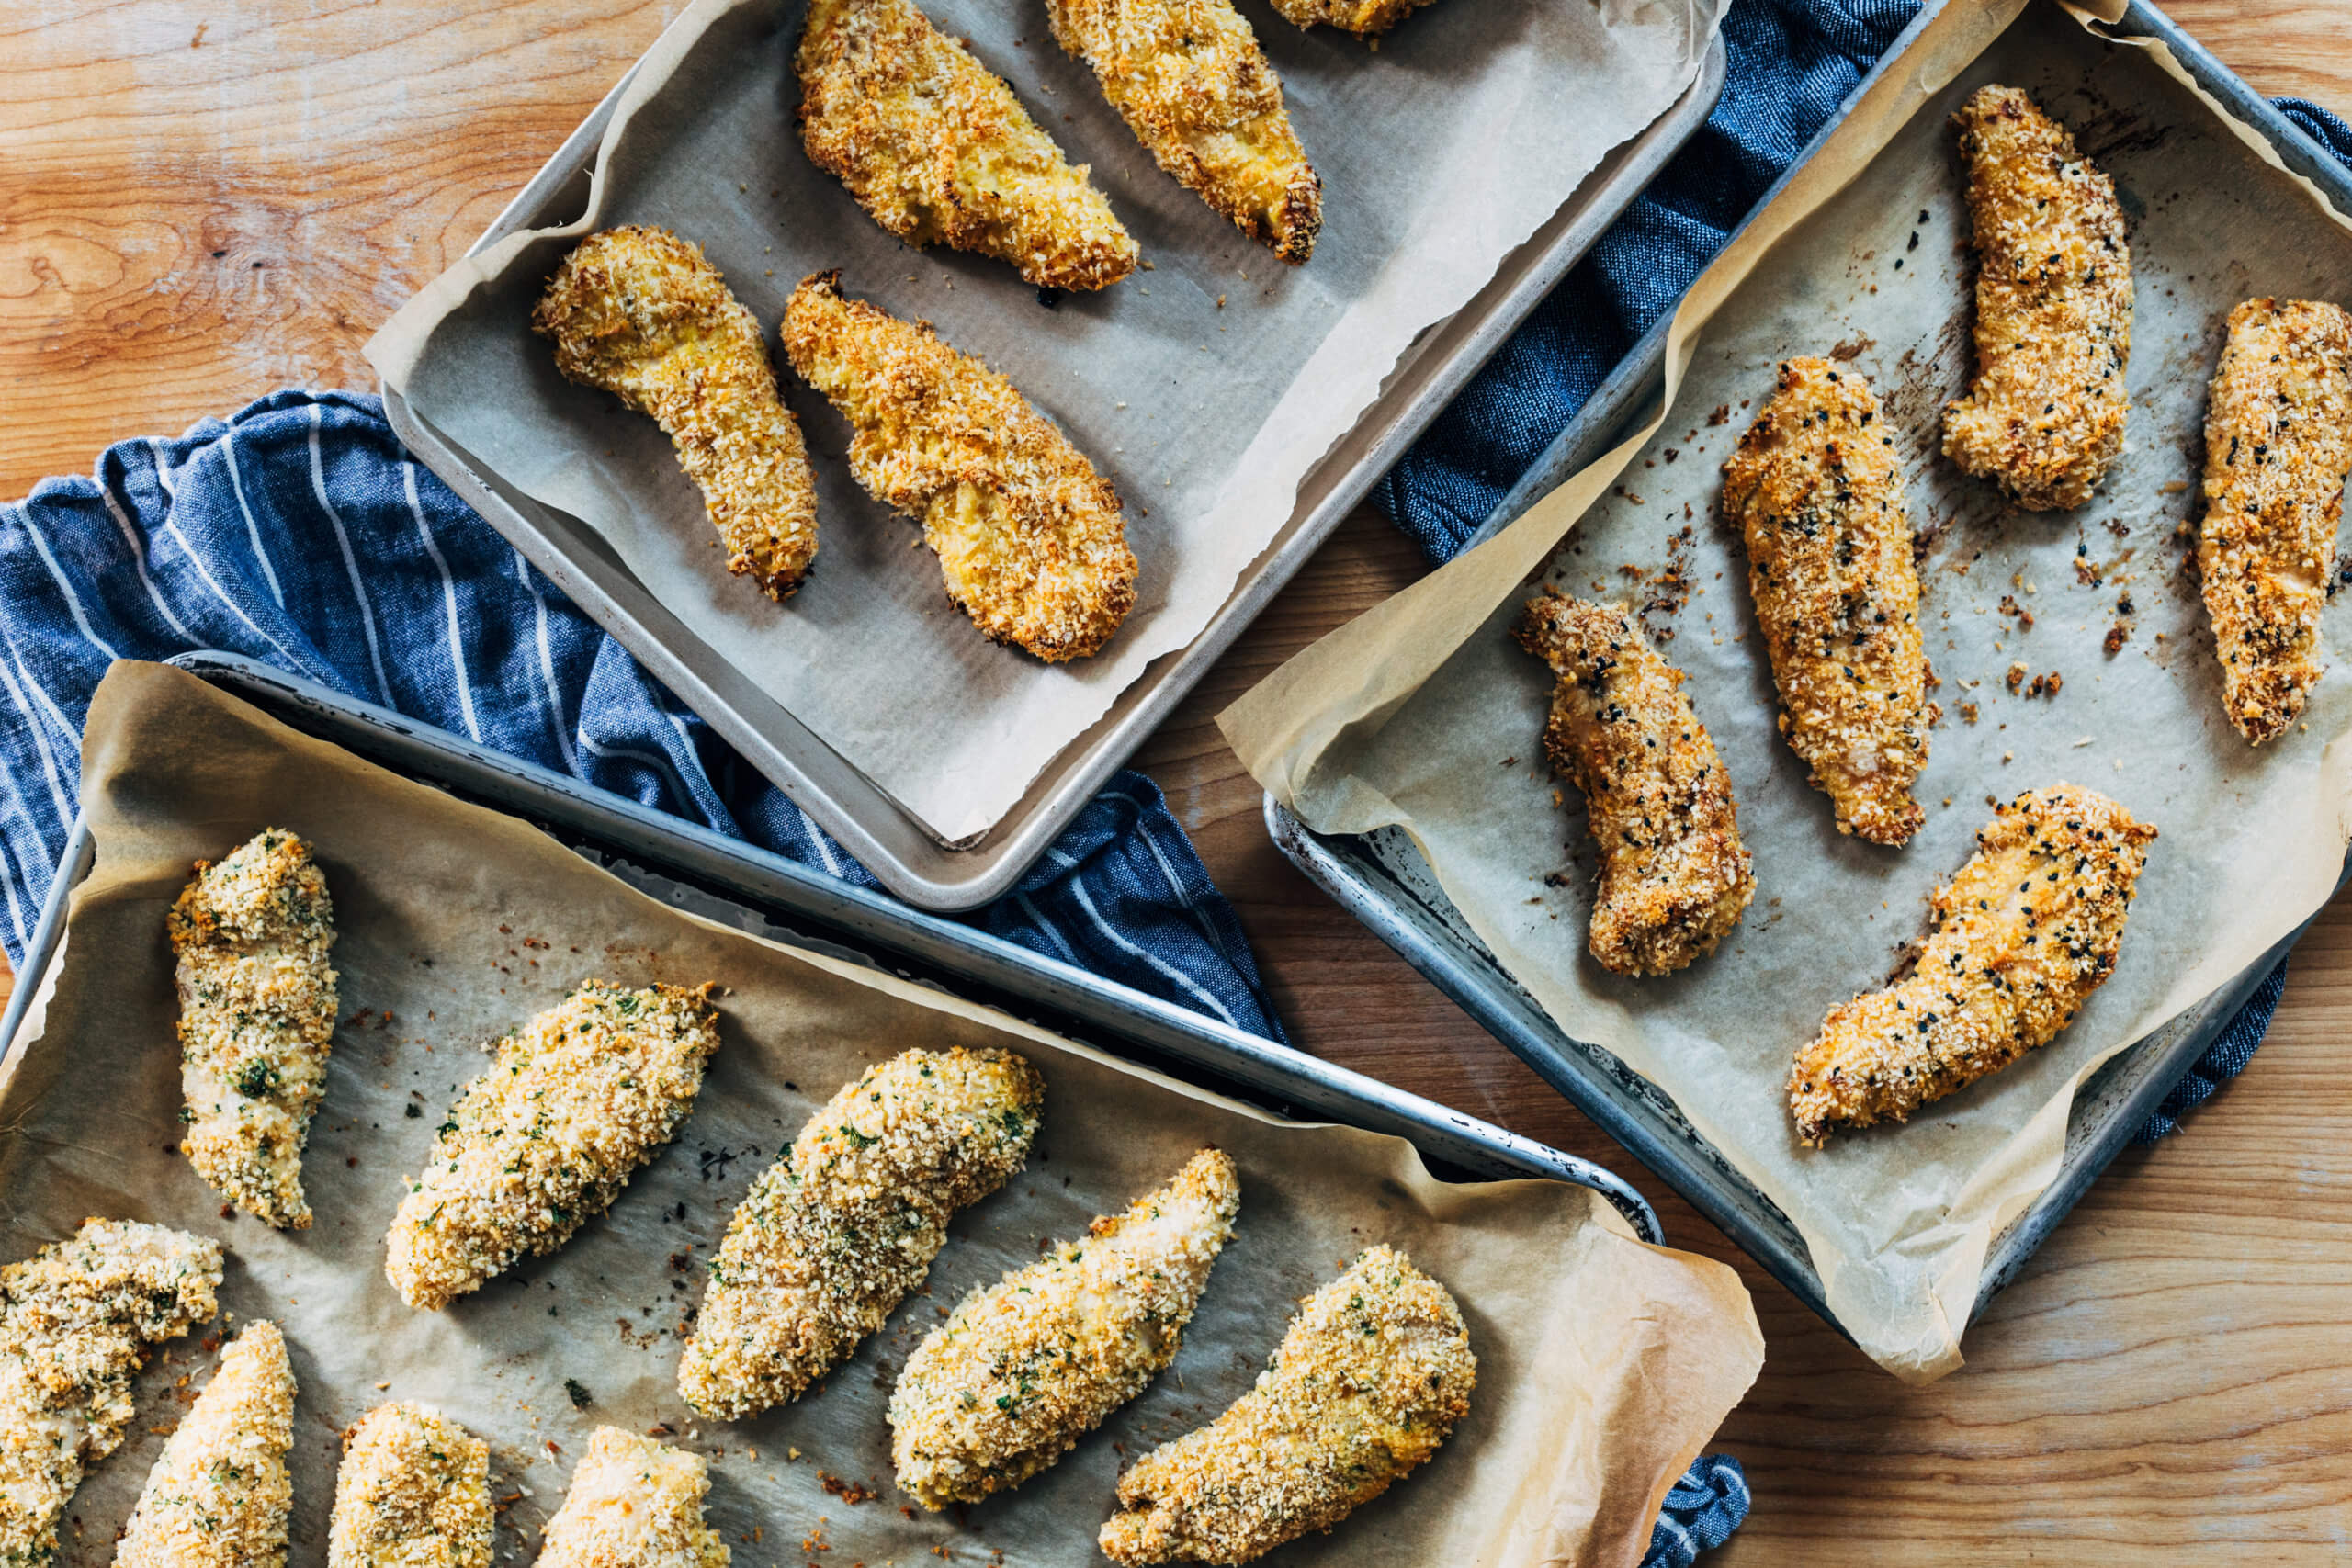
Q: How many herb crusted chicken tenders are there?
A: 9